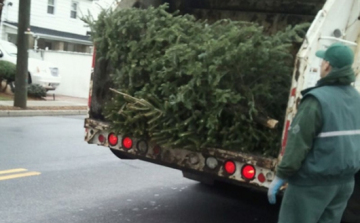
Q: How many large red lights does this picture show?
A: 4